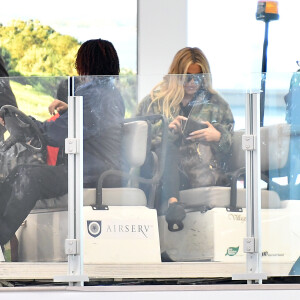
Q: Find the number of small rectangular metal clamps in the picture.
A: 4